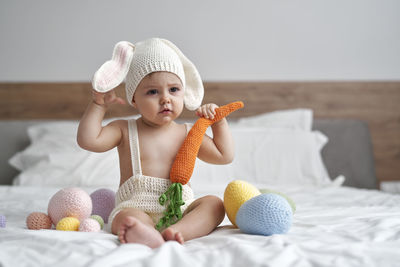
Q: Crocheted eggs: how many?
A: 10